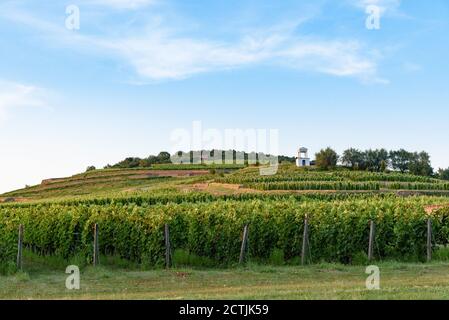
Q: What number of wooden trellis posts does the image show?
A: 7